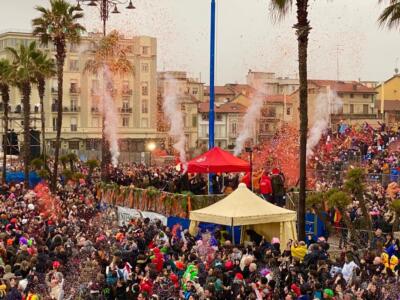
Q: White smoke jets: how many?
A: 4